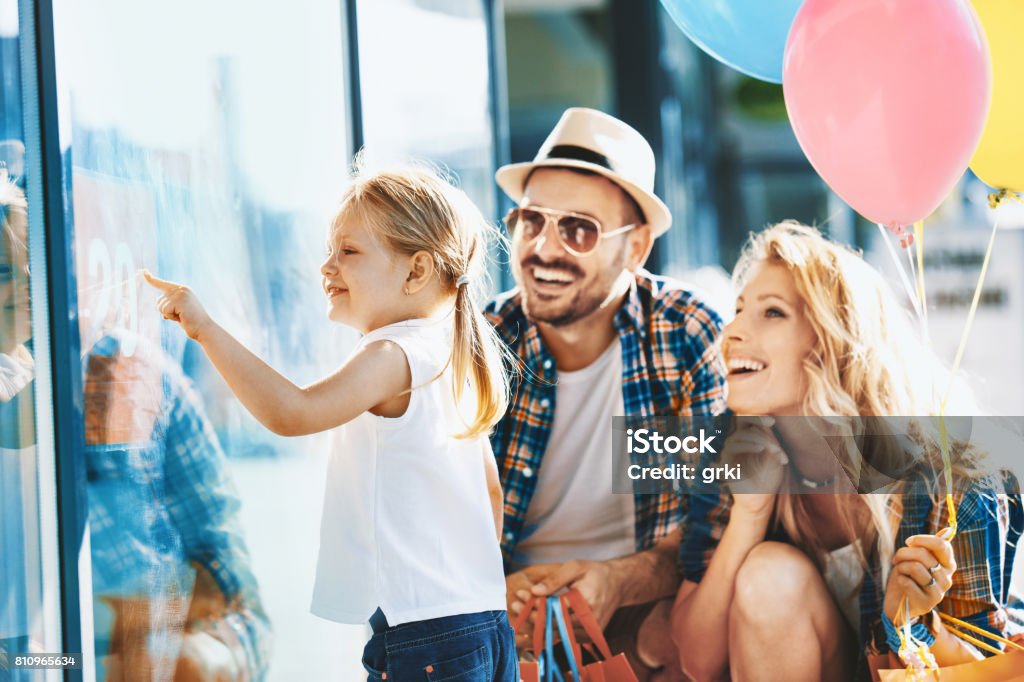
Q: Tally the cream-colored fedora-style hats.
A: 1